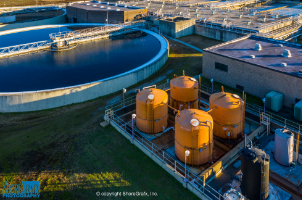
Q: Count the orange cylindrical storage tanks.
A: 4